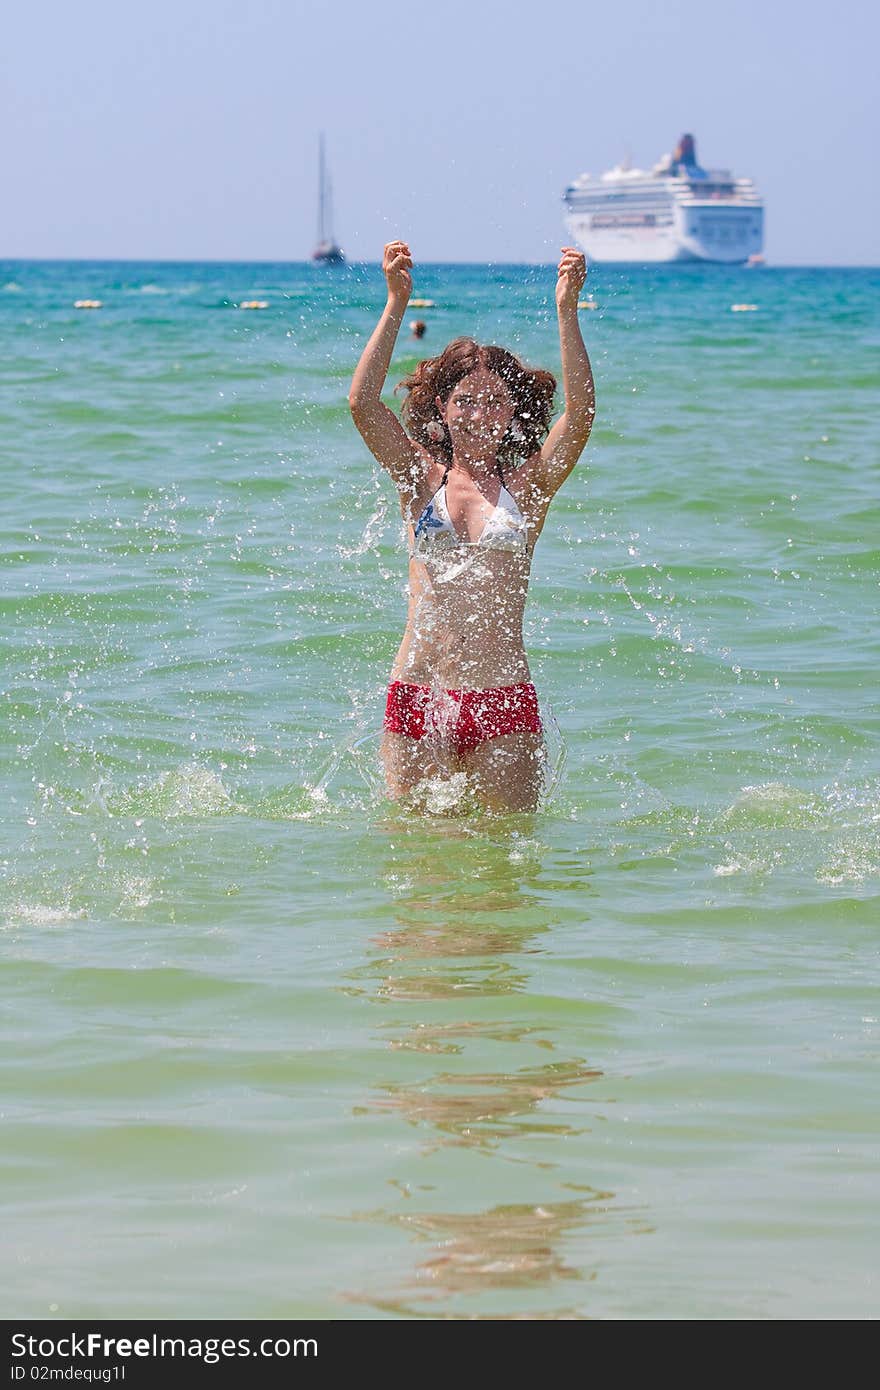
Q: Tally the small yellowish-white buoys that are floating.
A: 5